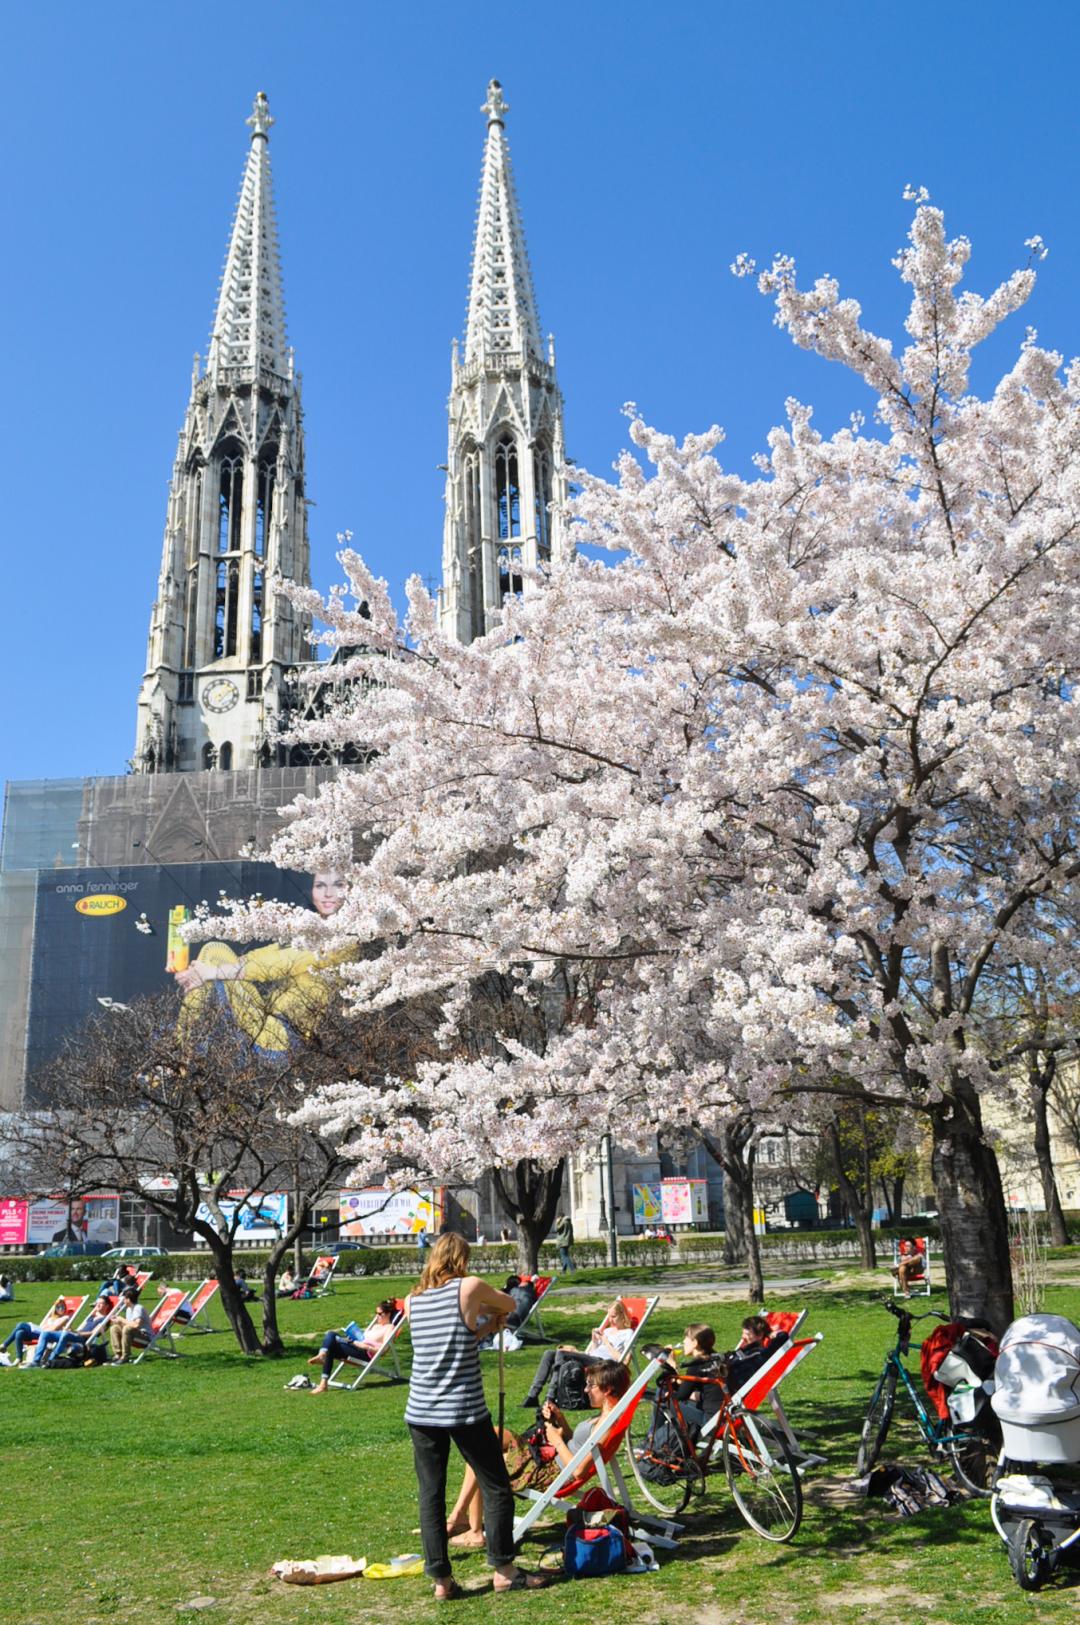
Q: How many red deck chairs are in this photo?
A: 14